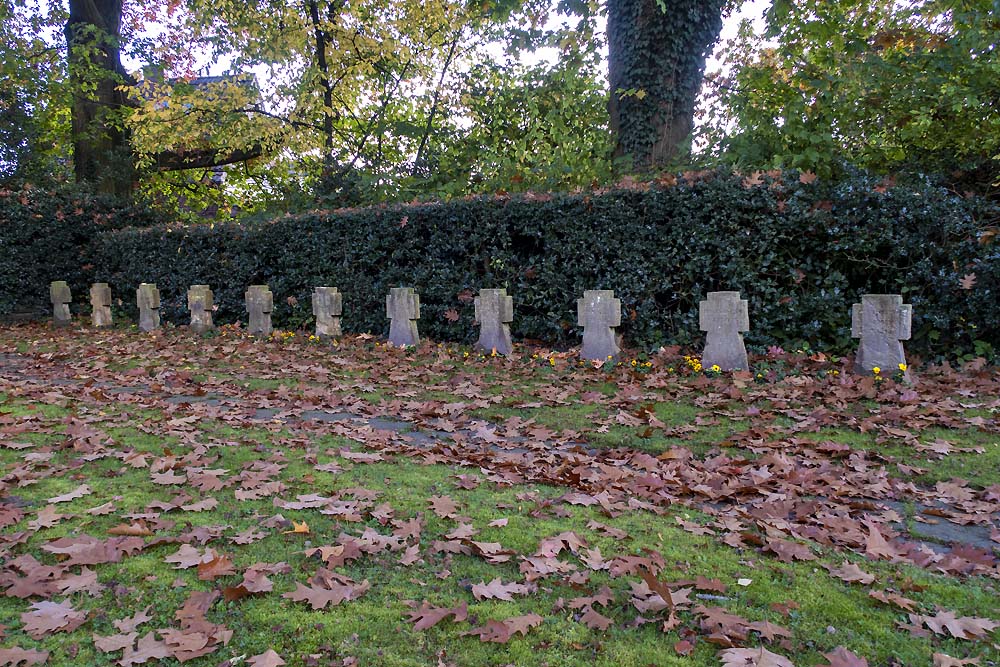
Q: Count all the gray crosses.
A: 11